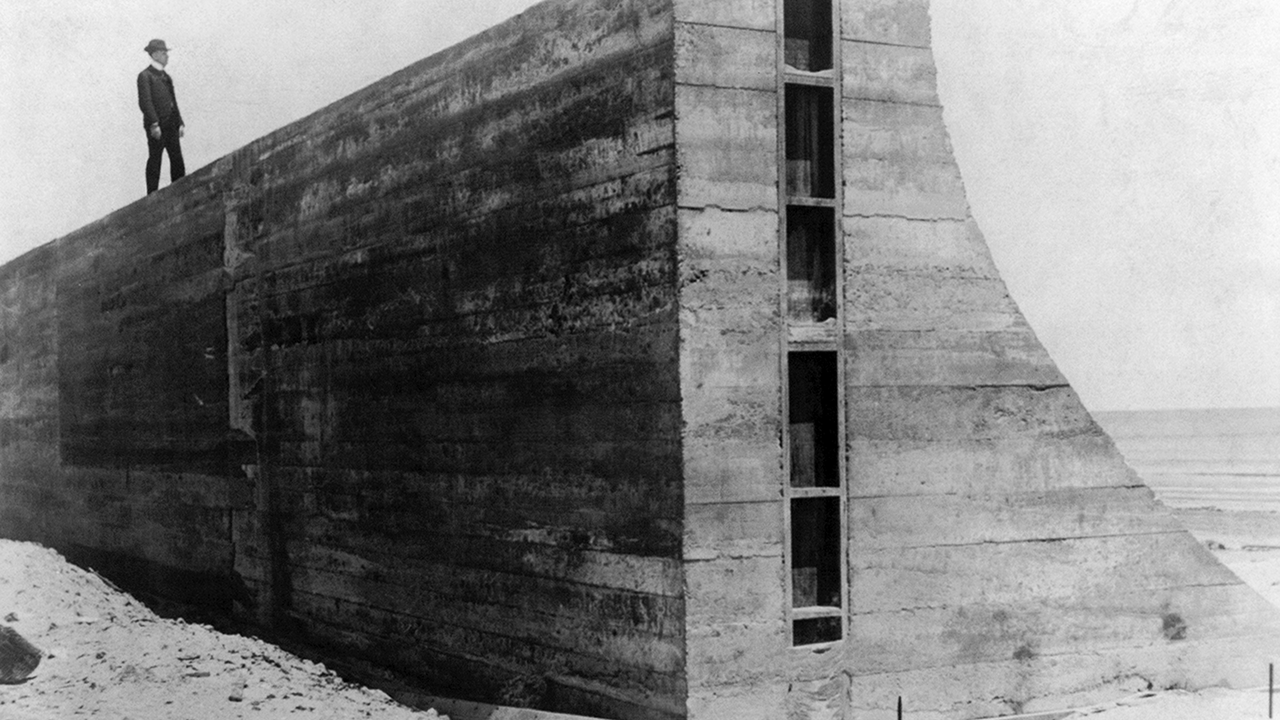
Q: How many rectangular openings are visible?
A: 6